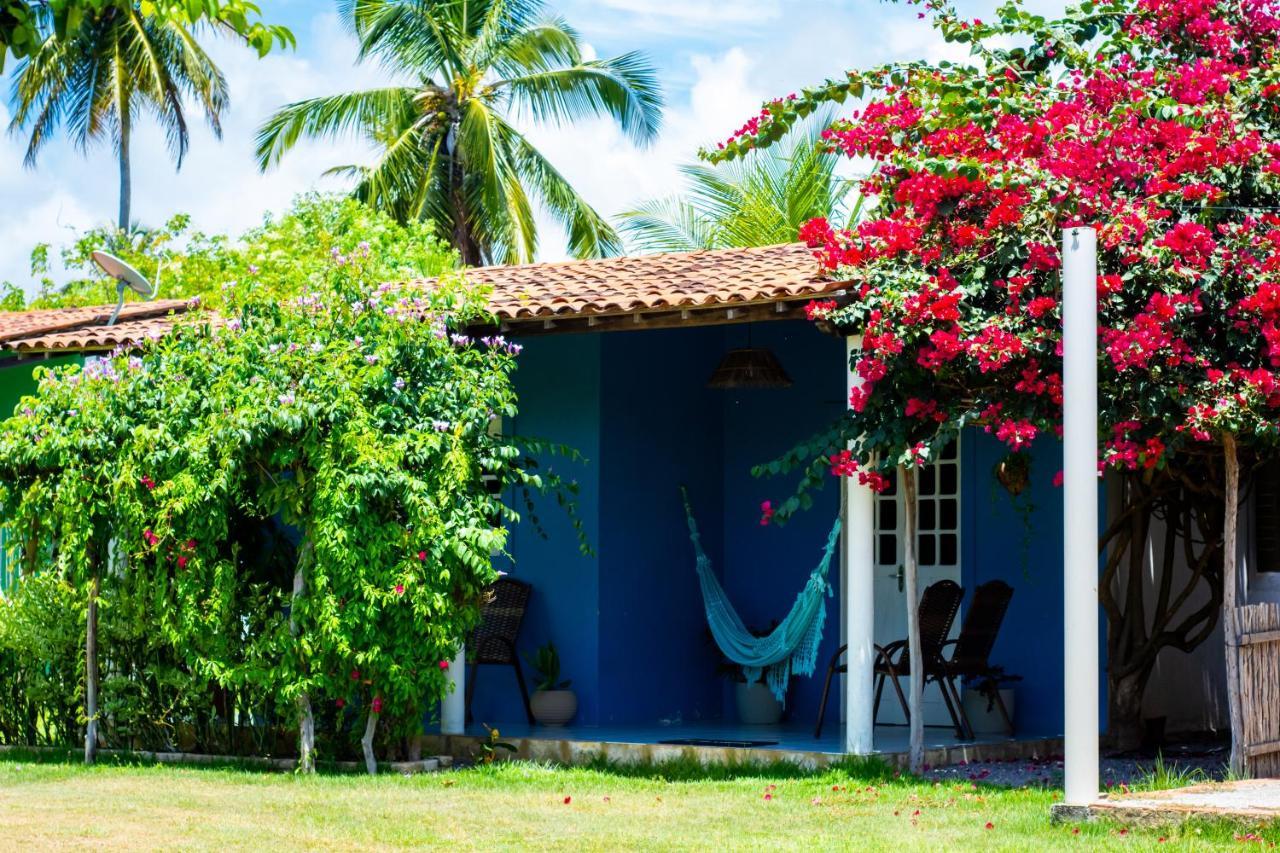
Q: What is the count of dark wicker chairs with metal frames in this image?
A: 3